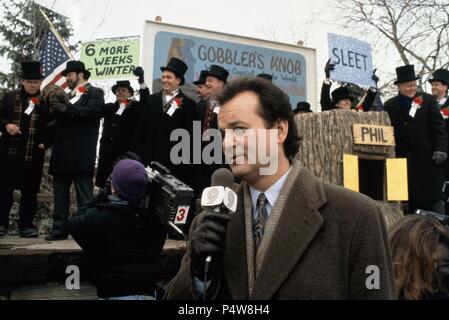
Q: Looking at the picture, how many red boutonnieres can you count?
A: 7